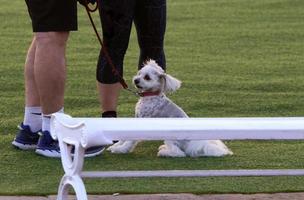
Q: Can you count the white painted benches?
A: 1